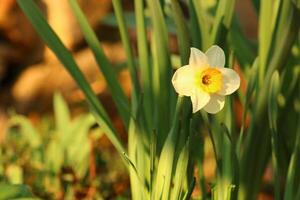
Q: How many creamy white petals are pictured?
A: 6